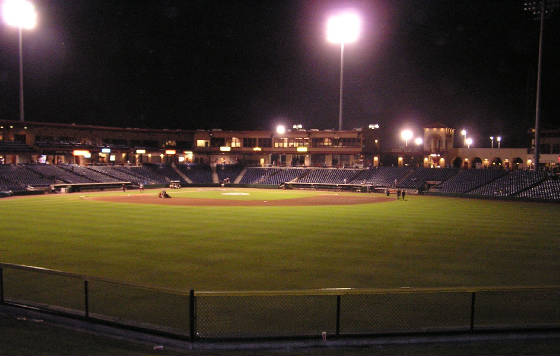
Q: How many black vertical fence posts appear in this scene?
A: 5